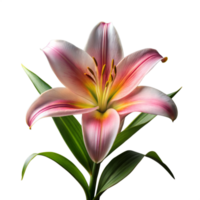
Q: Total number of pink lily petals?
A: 6